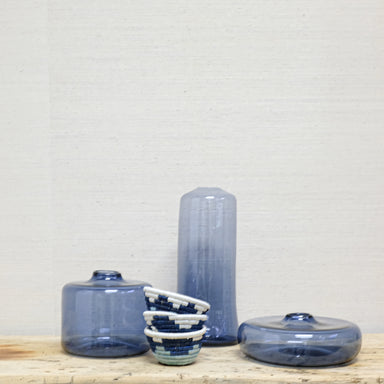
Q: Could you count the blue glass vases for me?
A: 3